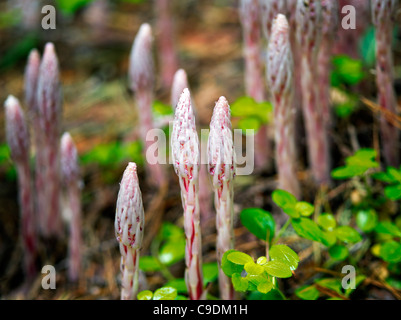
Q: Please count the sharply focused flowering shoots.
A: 3